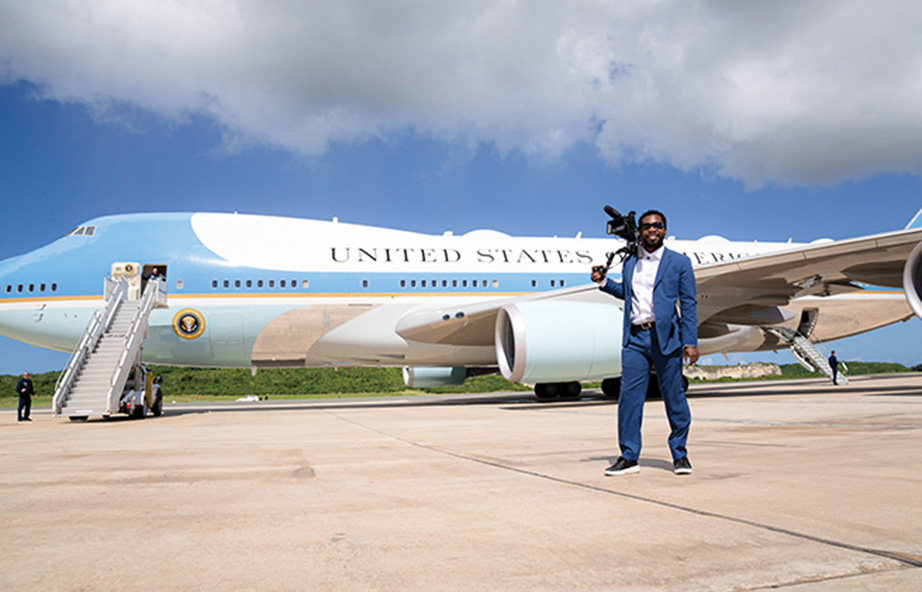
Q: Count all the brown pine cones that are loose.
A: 0